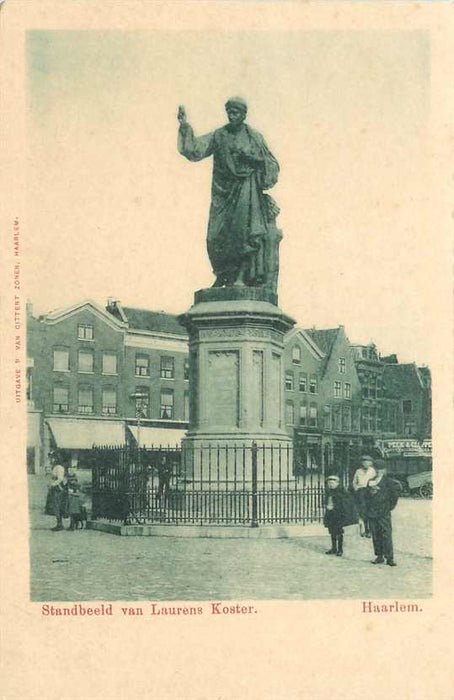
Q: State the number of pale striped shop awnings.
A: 2